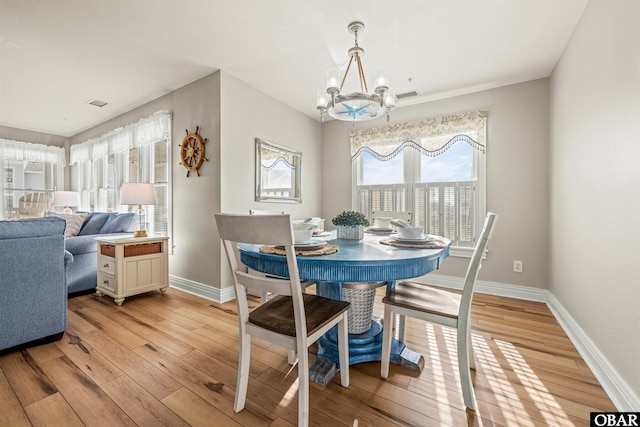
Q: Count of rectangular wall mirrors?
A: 1